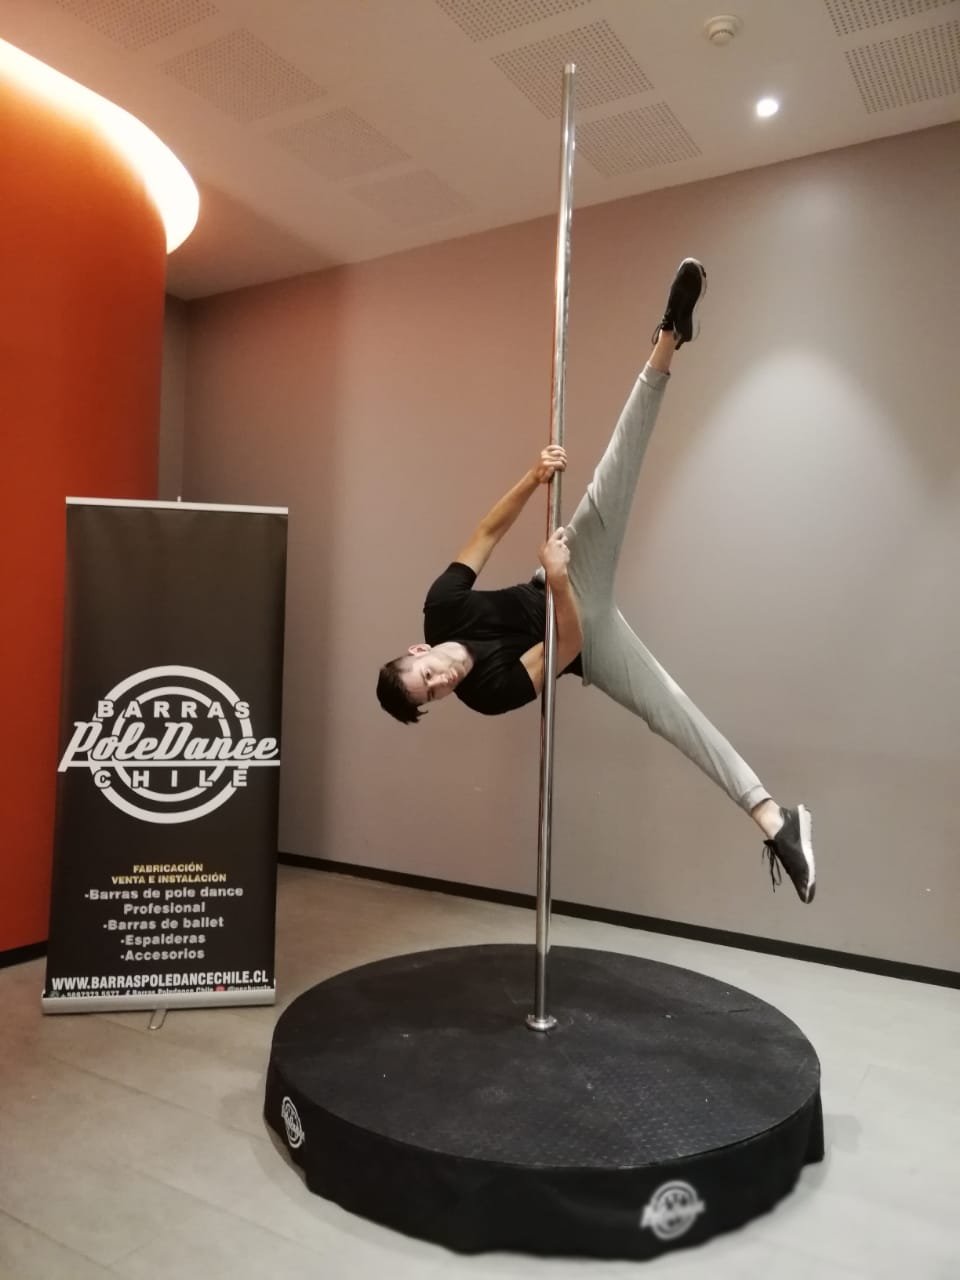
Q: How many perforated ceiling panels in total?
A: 9